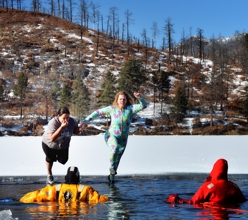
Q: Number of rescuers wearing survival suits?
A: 2